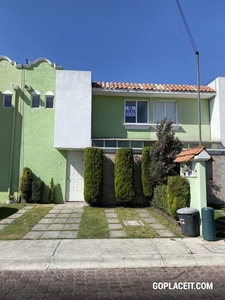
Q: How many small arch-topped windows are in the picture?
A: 3